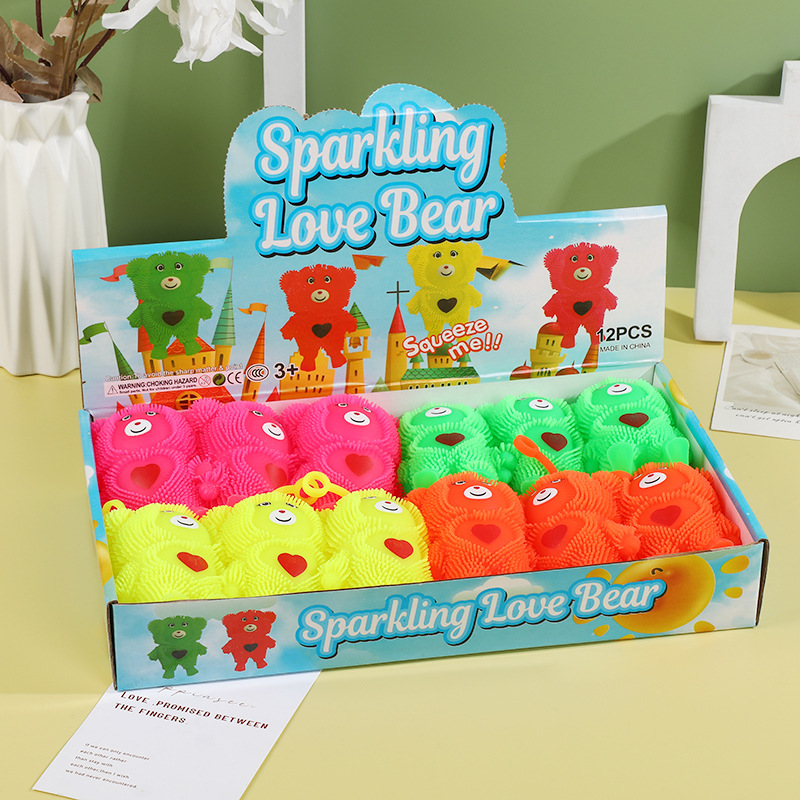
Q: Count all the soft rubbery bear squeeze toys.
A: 12